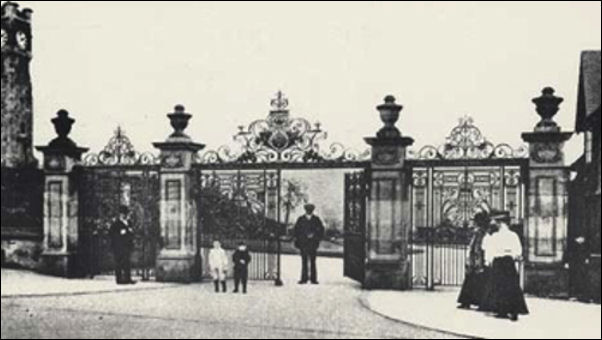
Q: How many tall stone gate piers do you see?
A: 4